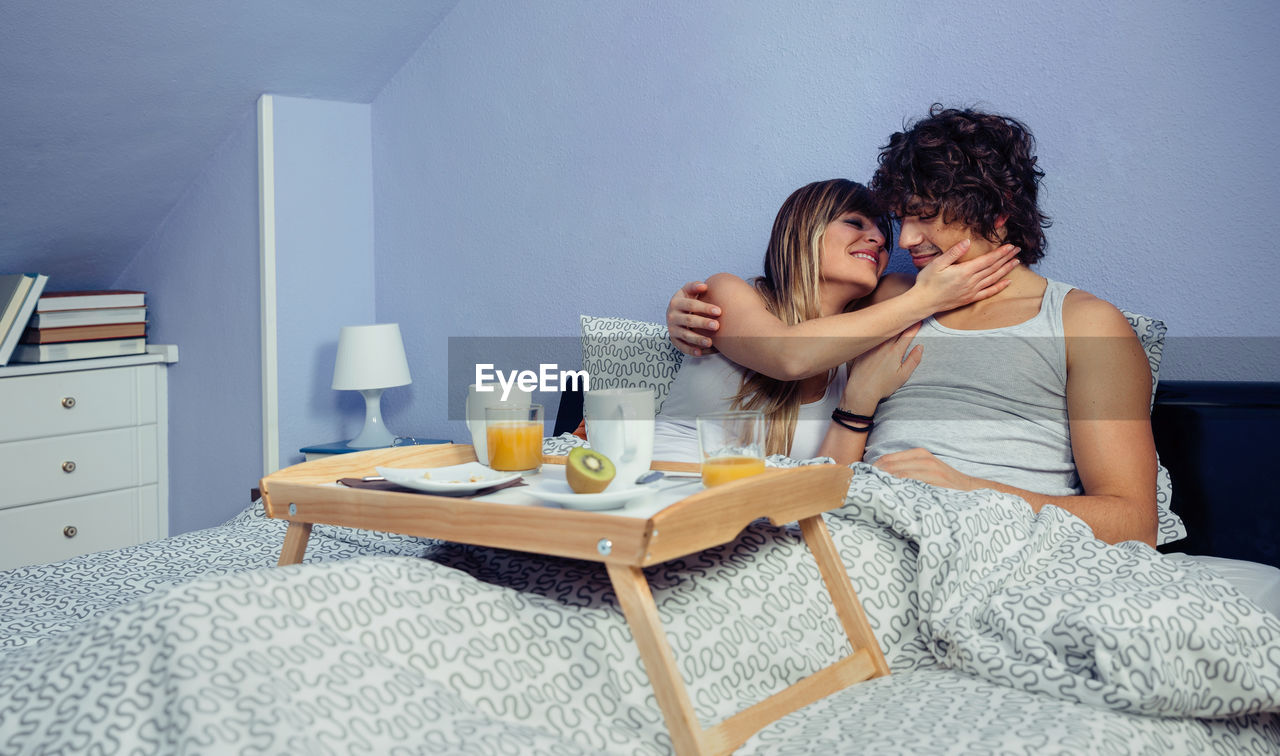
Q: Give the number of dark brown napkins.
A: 1